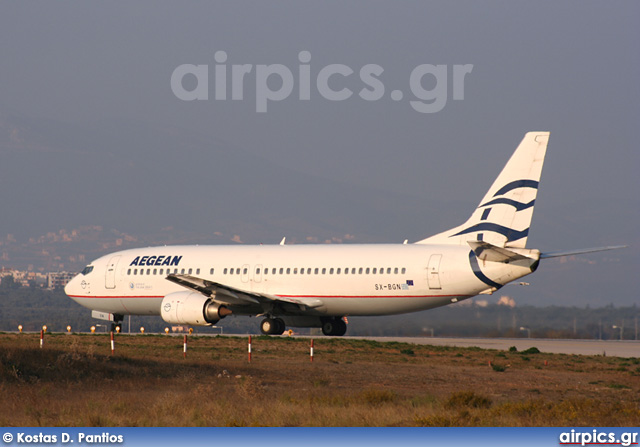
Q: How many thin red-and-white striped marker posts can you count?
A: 5